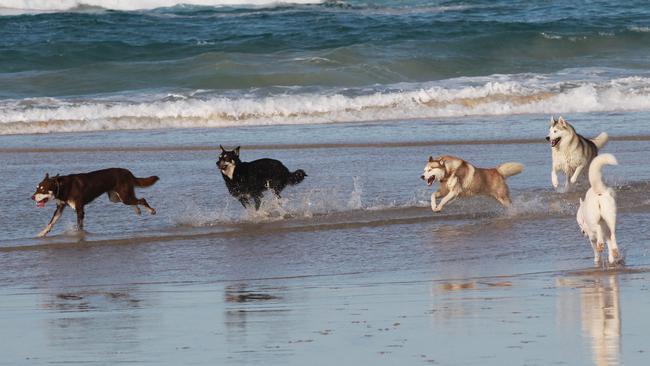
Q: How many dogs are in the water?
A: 5